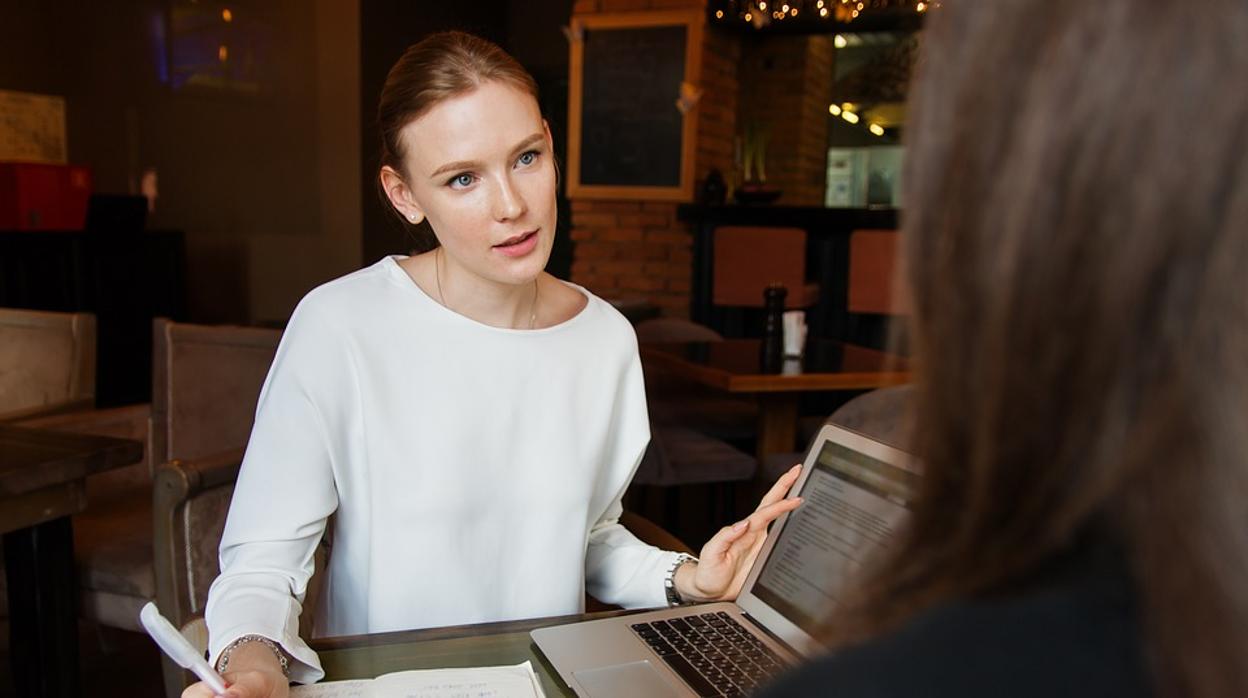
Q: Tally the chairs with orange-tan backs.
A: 2